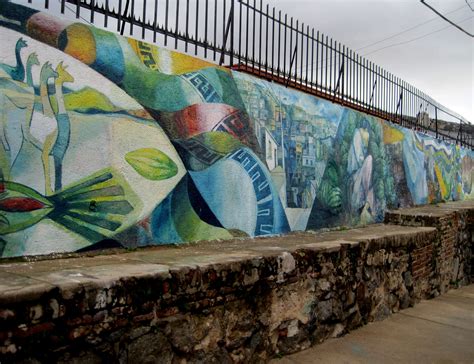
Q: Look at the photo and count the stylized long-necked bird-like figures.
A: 4